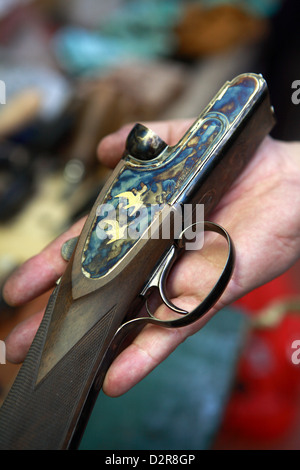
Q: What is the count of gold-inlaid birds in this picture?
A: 2